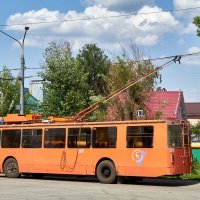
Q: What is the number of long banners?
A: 0